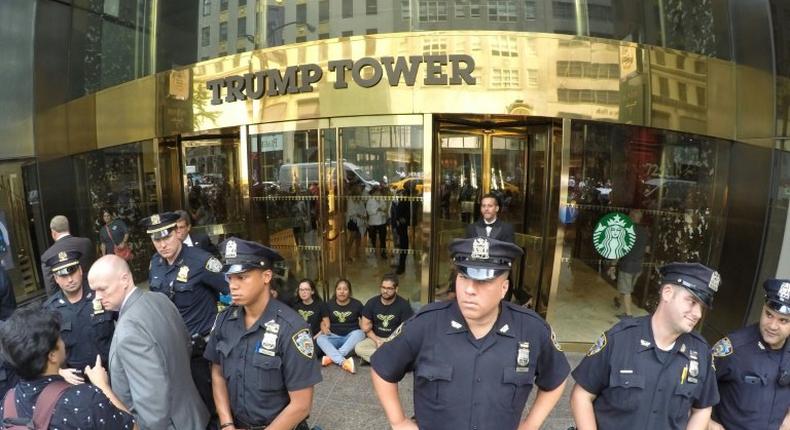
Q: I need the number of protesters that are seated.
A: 3